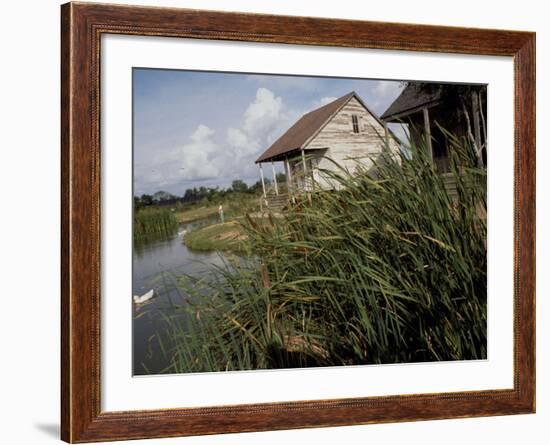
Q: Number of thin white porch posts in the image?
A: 4